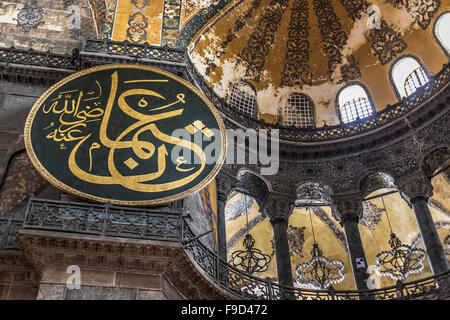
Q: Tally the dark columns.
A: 4